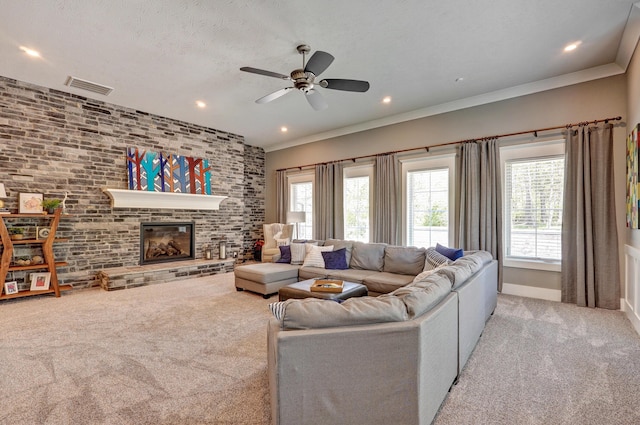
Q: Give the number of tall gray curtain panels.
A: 5